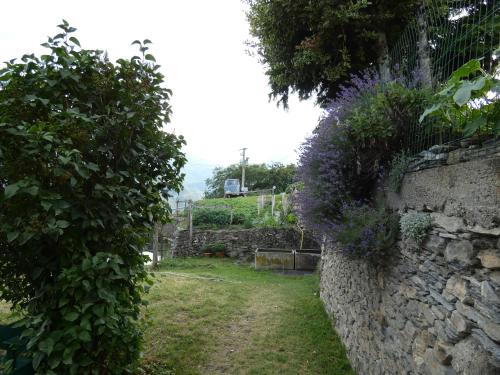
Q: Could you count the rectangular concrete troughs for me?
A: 2